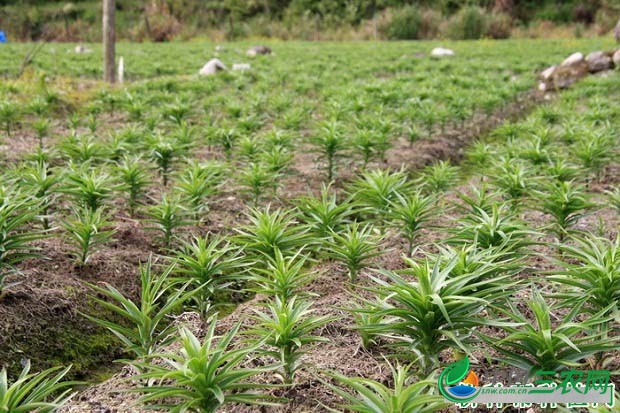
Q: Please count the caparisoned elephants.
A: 0